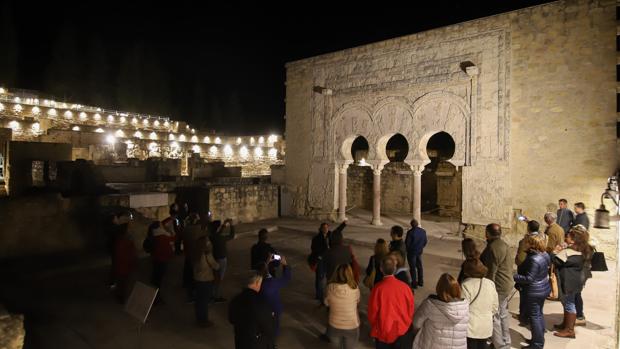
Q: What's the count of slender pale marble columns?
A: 3